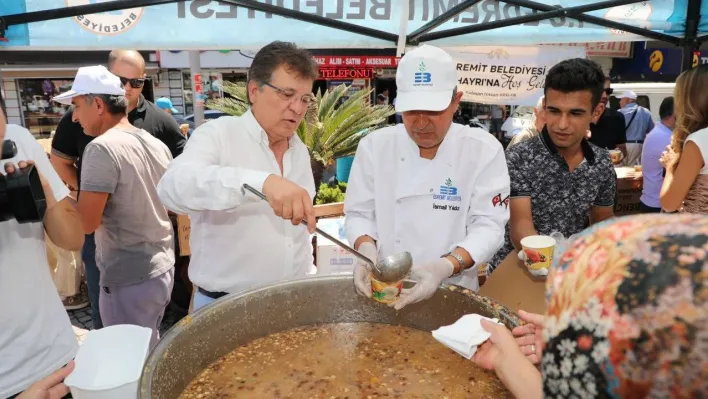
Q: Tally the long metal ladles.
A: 1